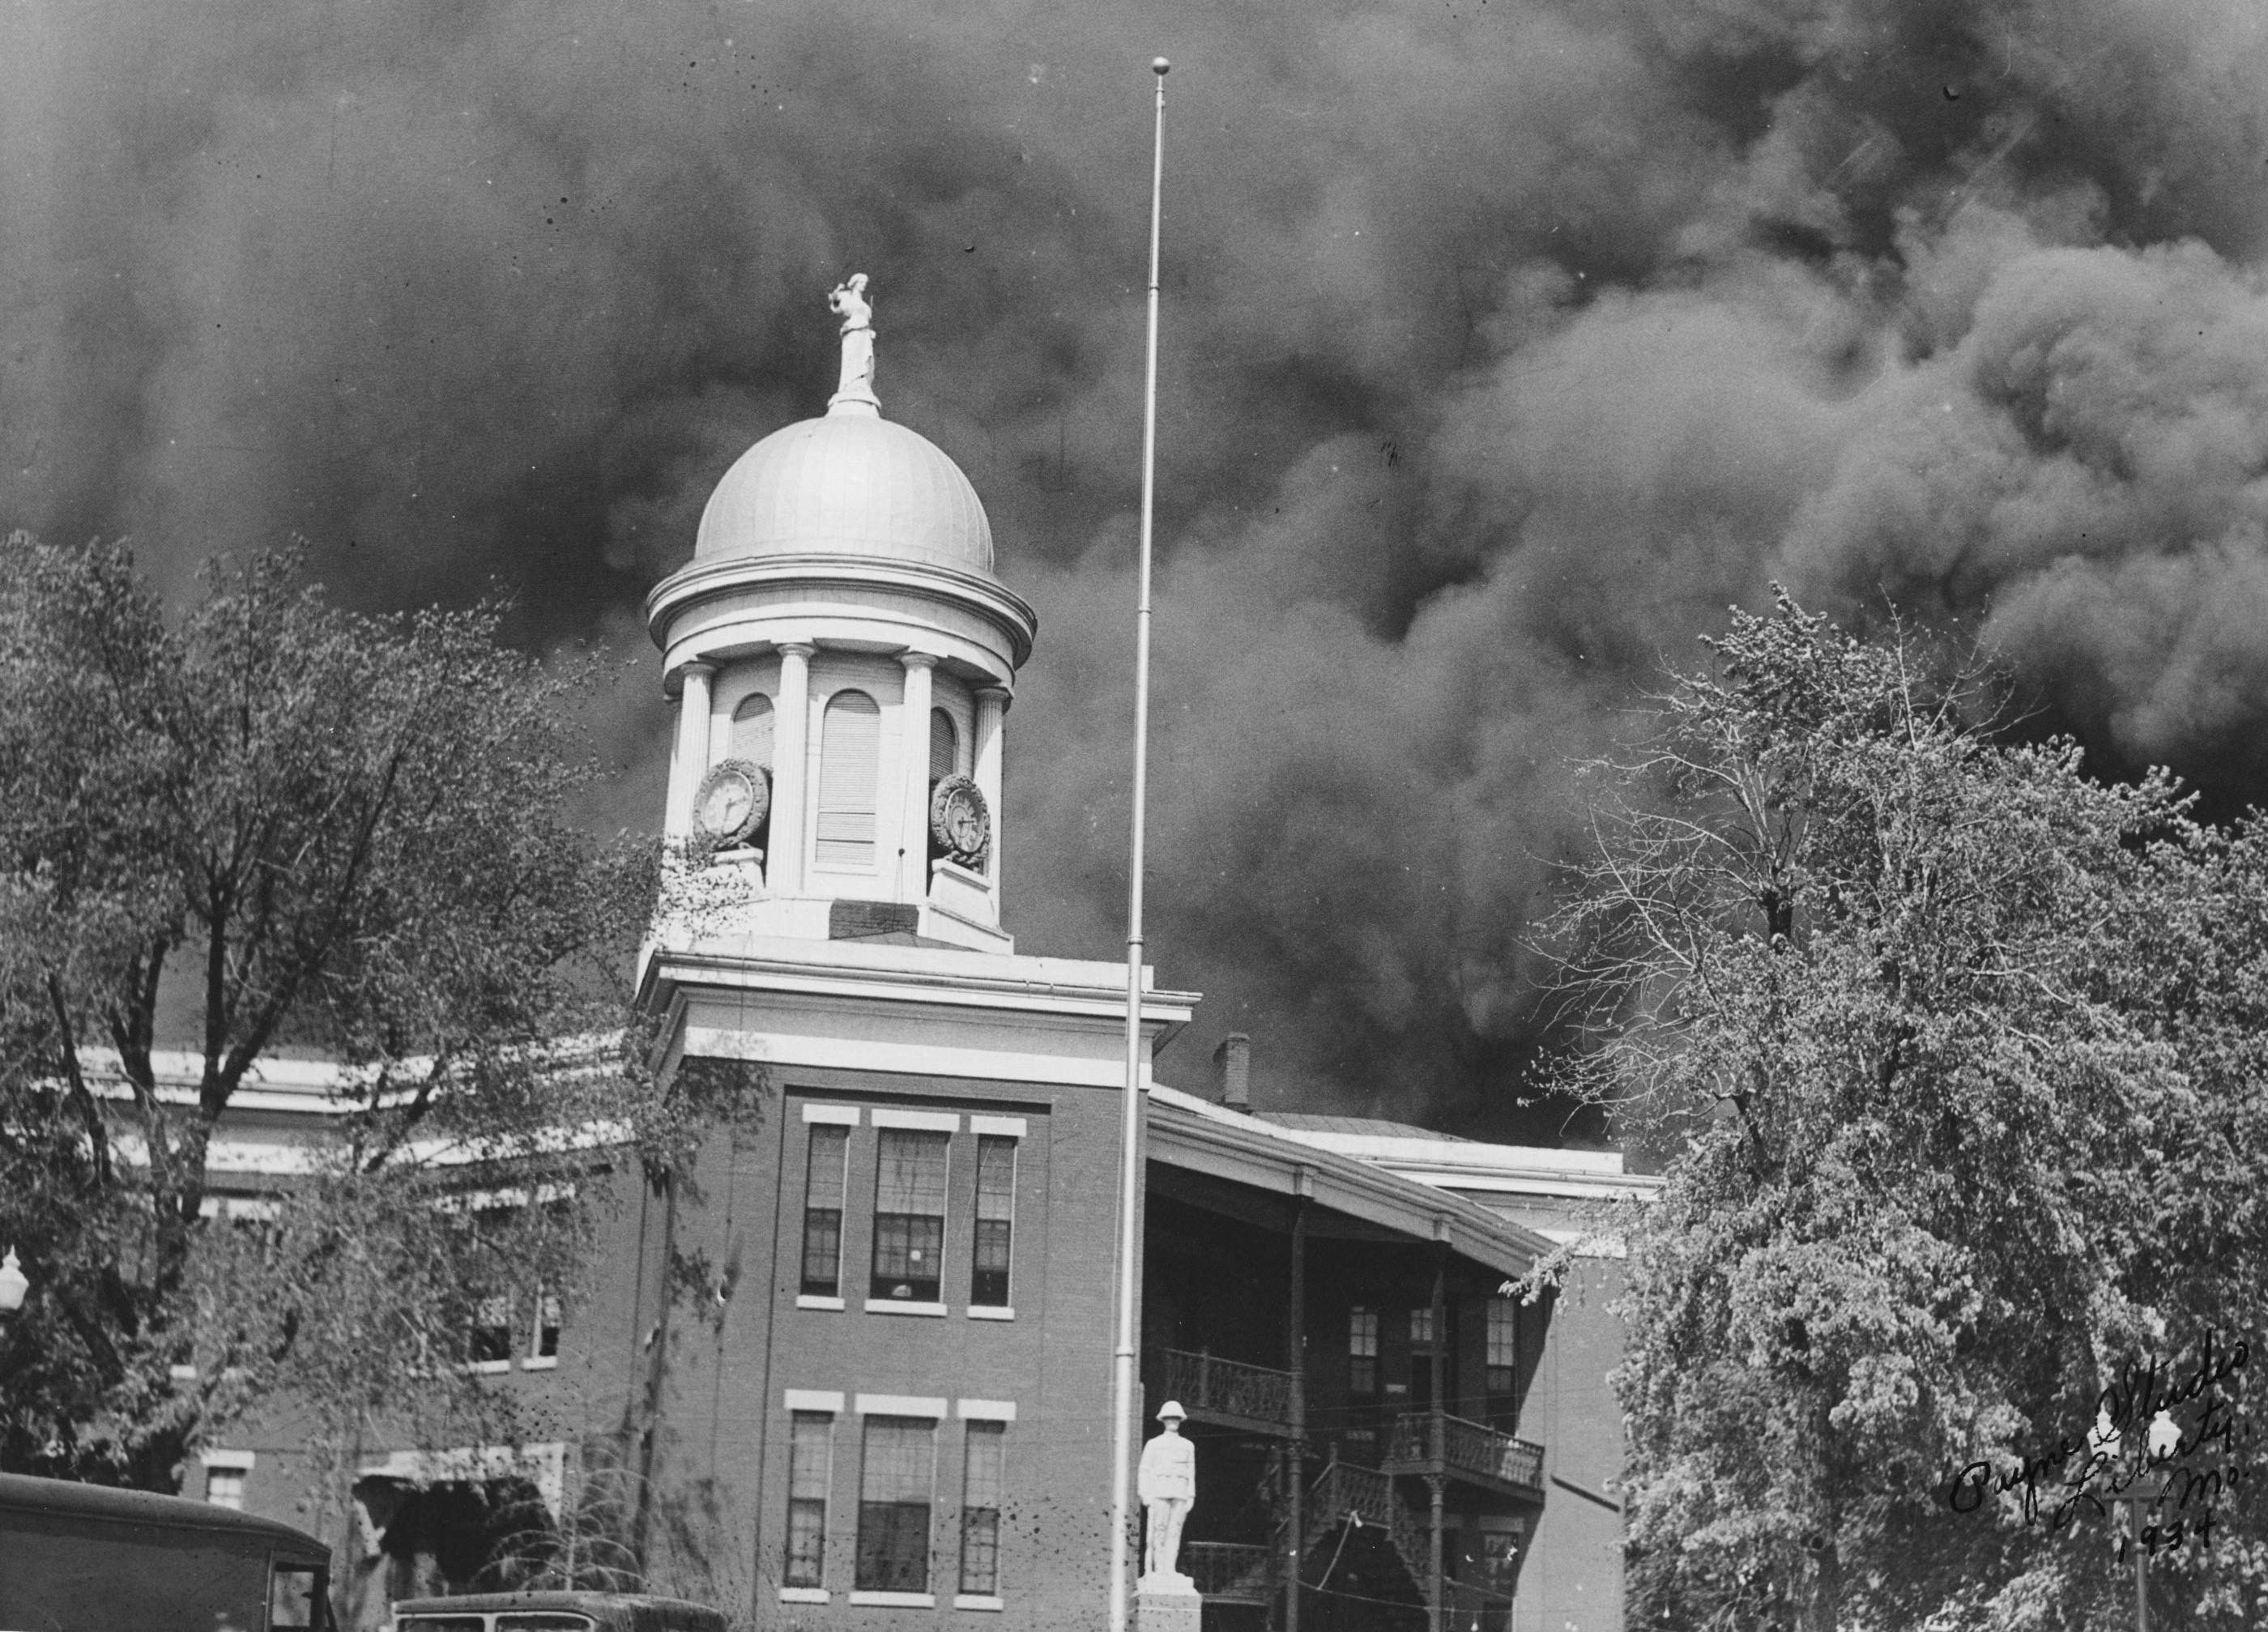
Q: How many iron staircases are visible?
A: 2